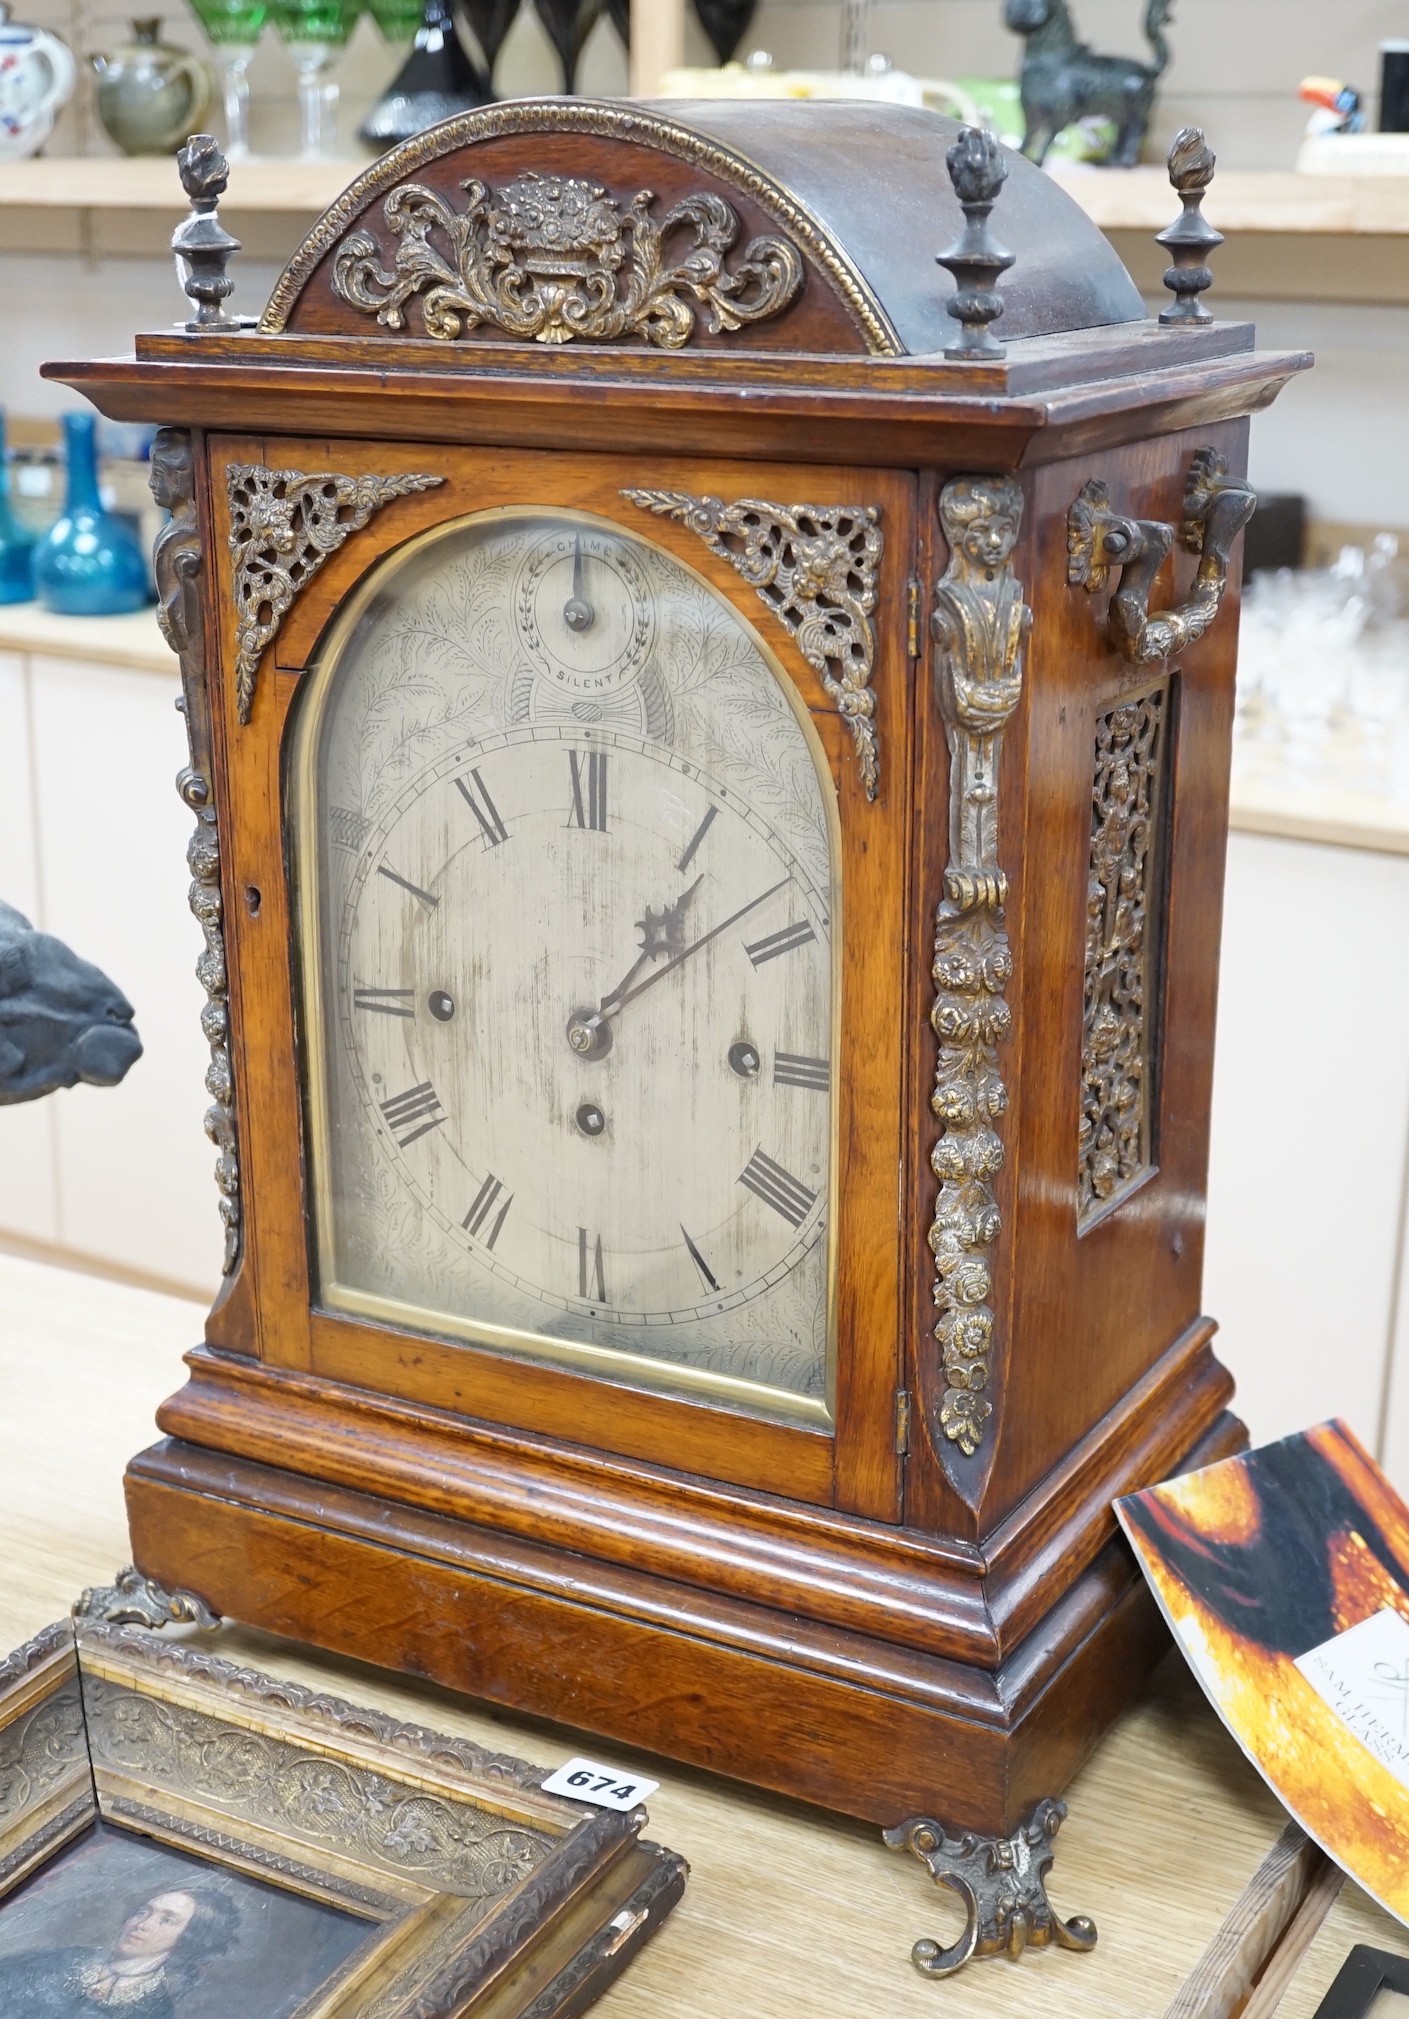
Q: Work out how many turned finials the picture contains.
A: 3